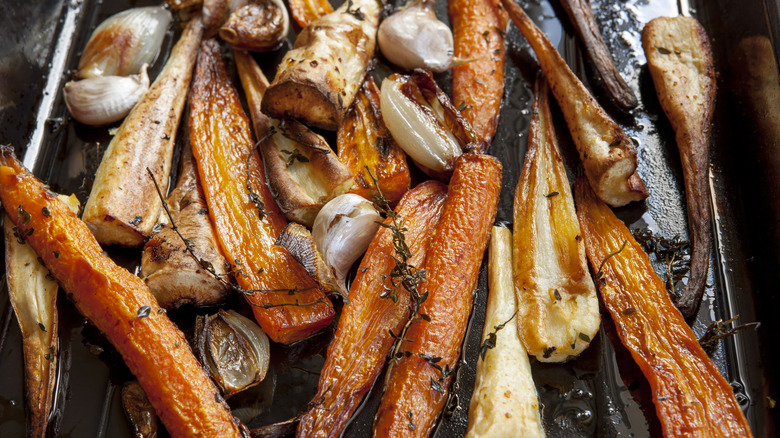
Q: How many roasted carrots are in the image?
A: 8